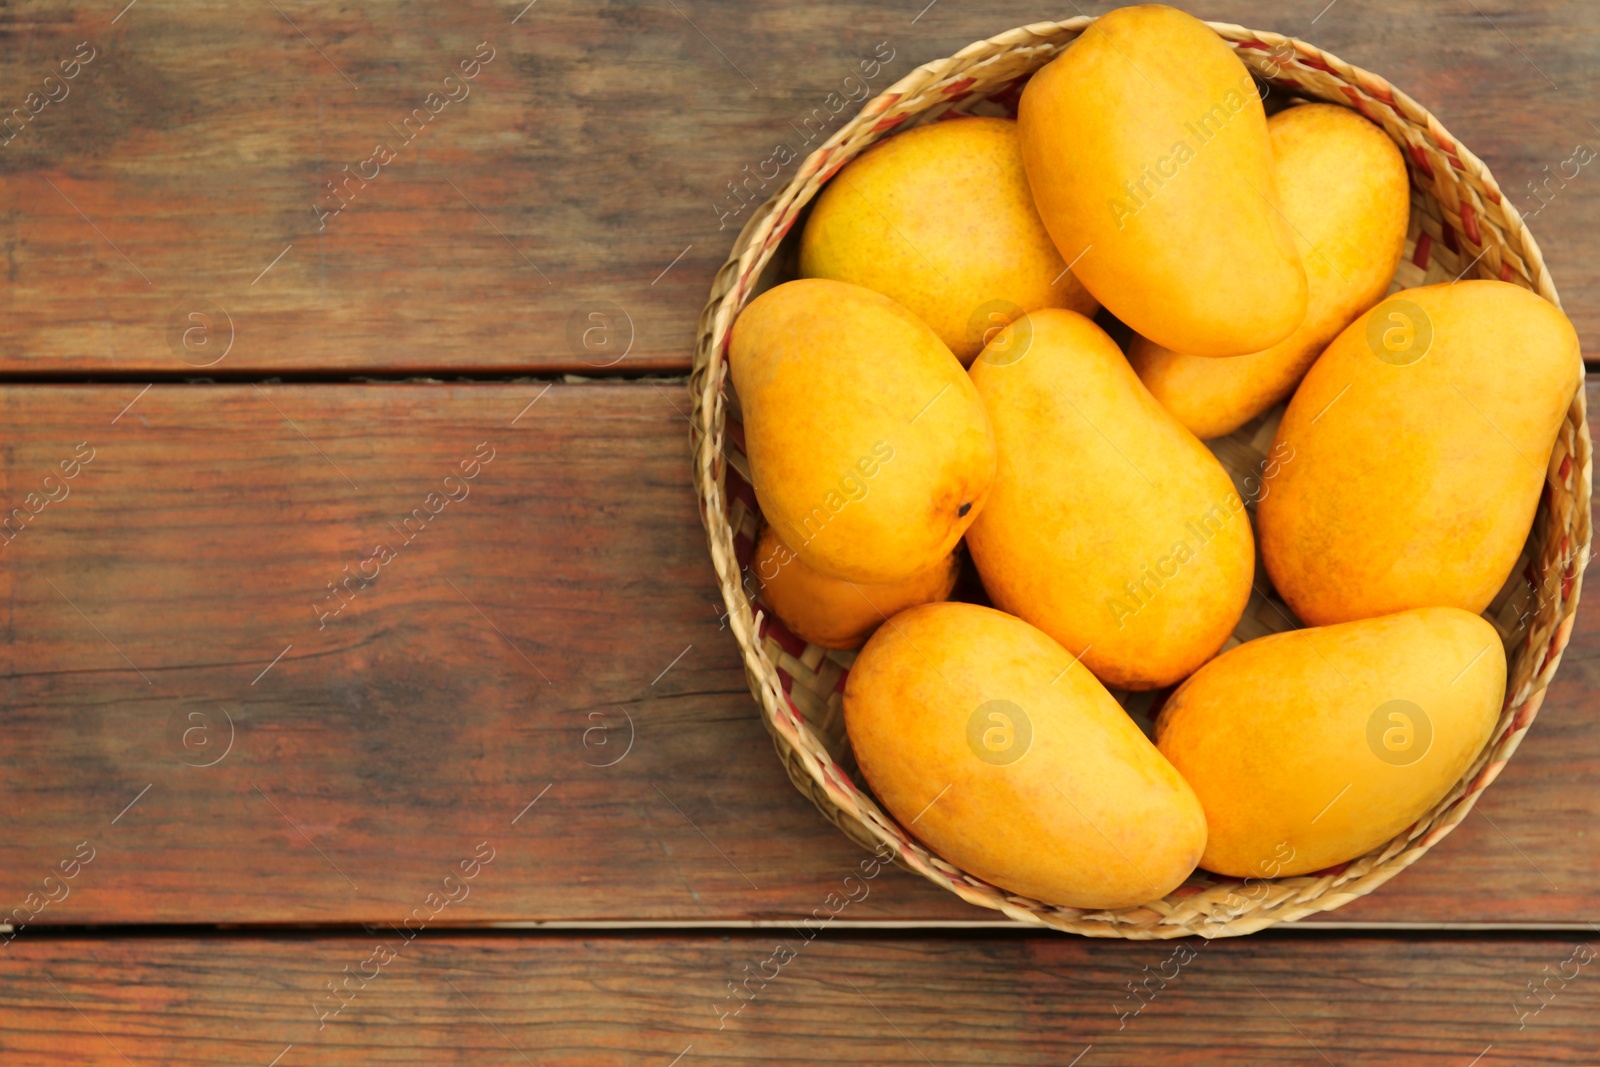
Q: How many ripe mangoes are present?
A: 9